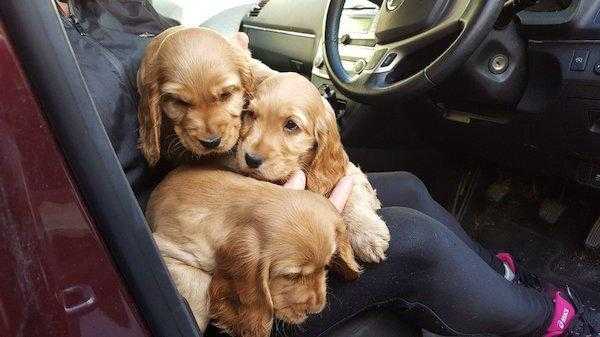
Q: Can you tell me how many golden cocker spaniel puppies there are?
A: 3